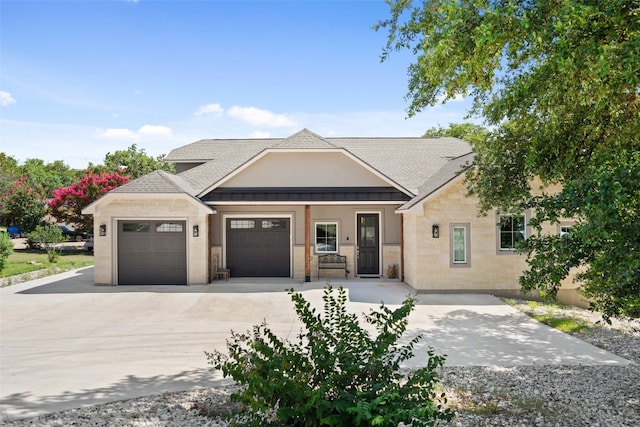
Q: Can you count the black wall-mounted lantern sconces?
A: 3